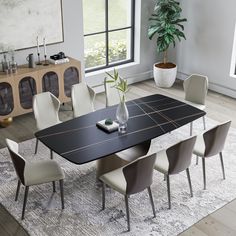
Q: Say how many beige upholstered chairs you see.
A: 8